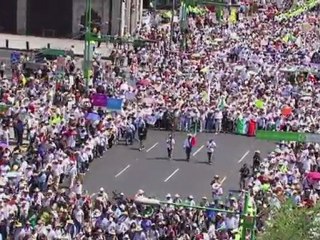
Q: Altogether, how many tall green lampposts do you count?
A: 3